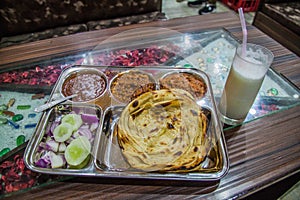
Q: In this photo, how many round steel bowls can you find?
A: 3